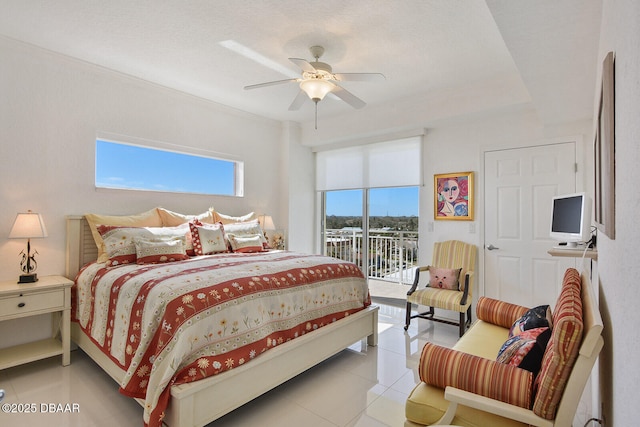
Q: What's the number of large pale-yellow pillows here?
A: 3